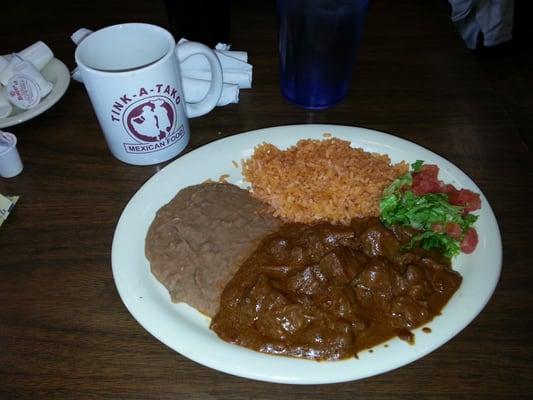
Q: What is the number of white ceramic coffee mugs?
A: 1